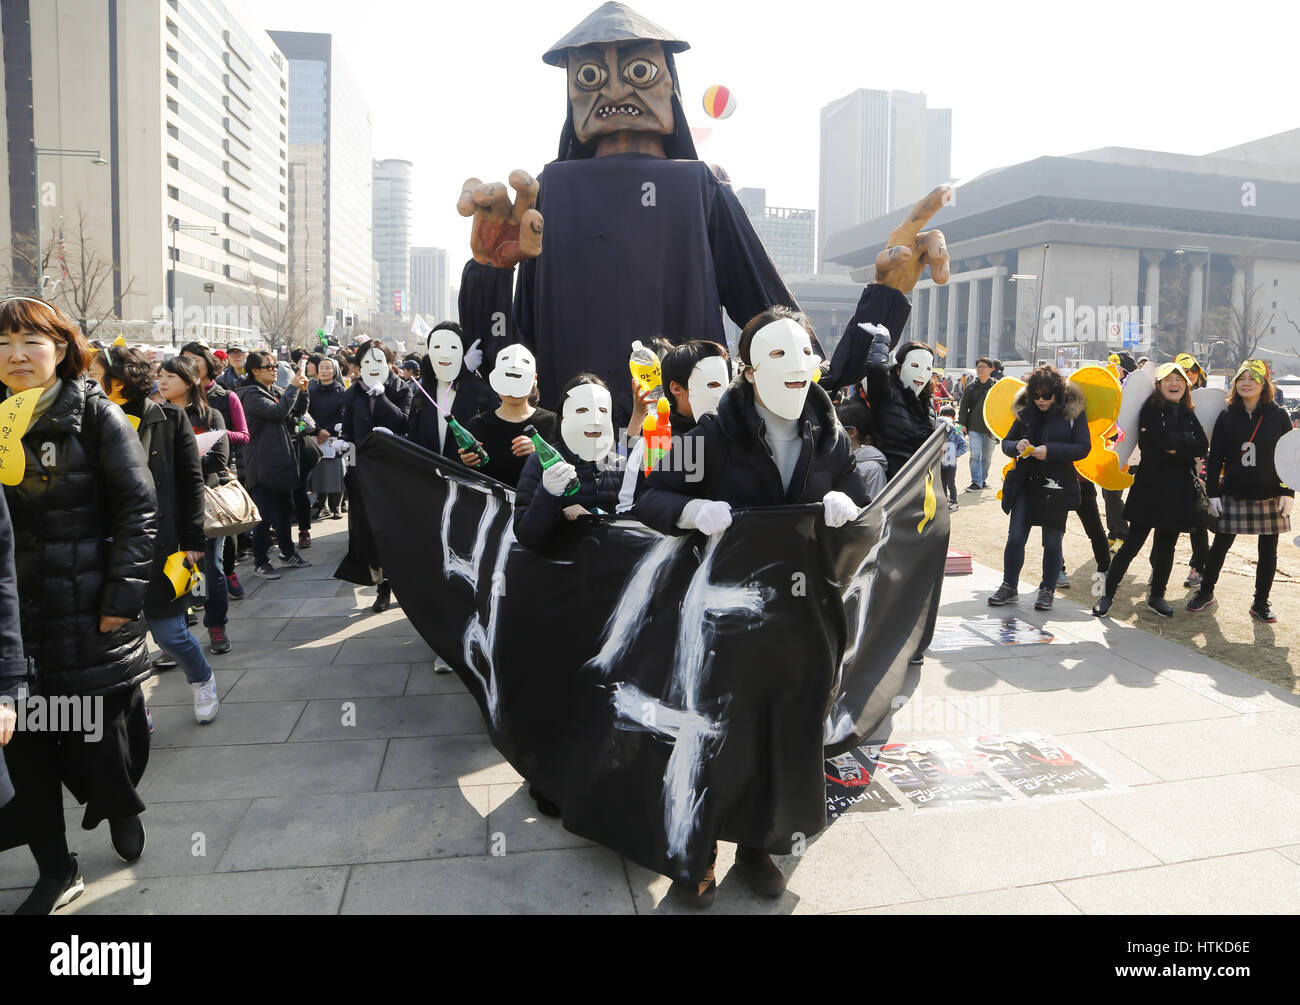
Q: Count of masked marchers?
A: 7